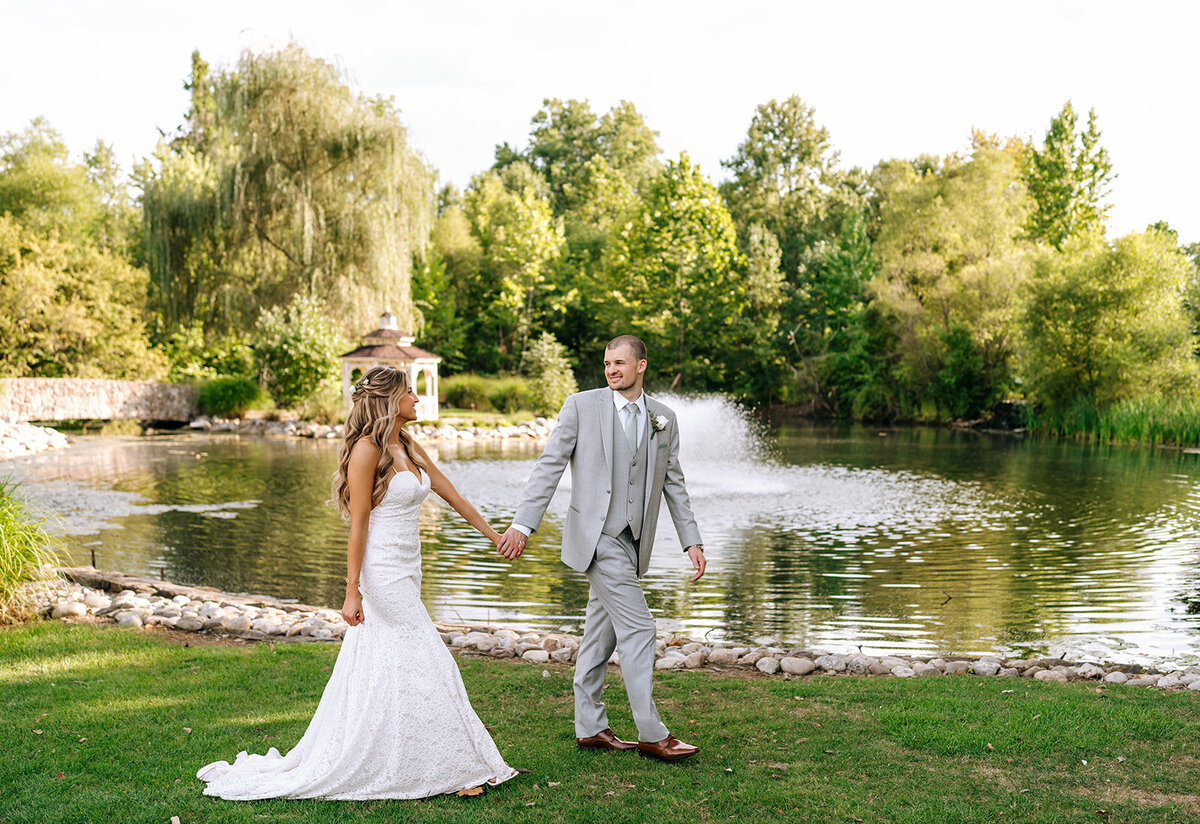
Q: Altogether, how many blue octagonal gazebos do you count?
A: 0